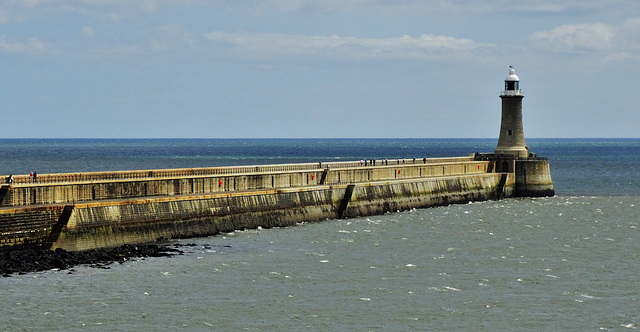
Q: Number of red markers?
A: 4